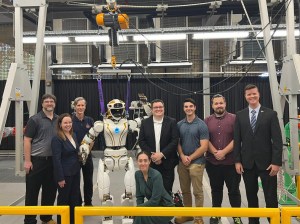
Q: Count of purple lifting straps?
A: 2